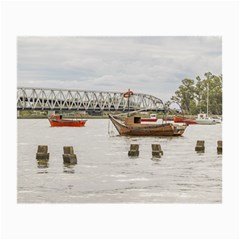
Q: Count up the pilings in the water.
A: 6